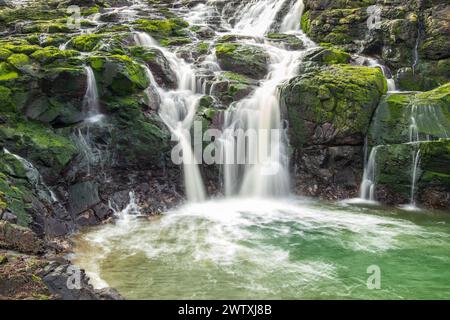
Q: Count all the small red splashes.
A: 0